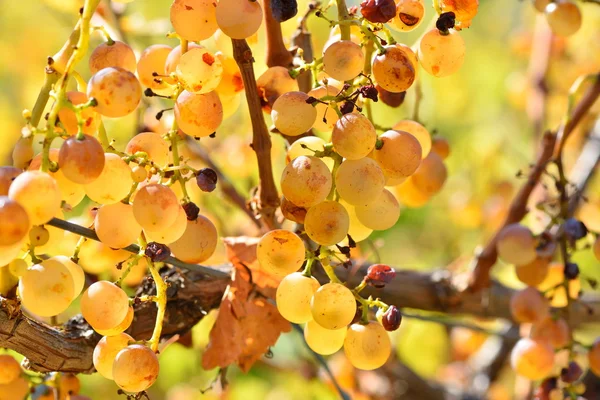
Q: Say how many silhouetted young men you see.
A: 0